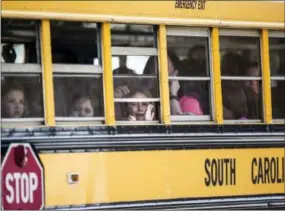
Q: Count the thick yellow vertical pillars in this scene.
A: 5